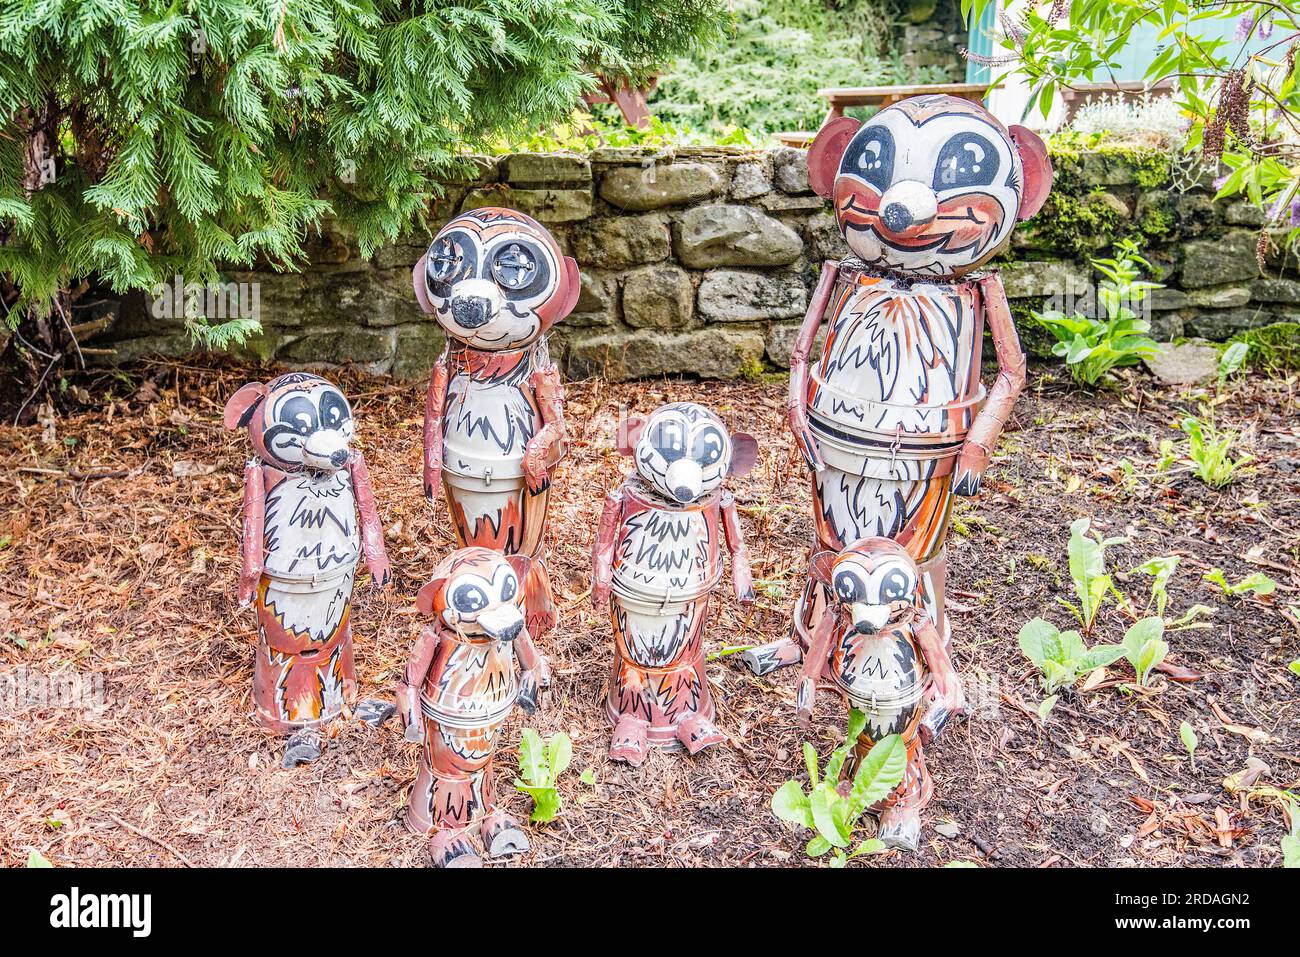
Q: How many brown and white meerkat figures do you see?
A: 6